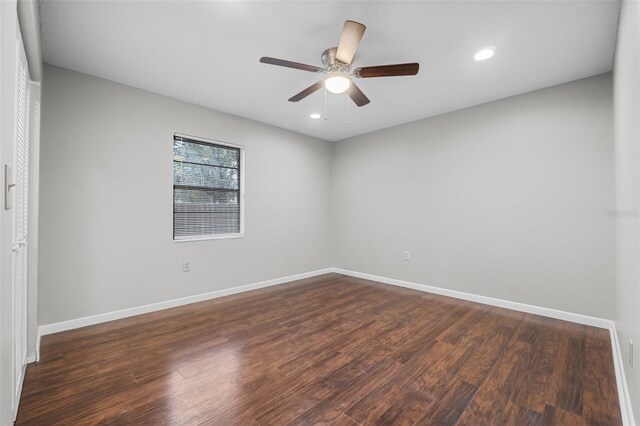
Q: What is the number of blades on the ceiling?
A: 5